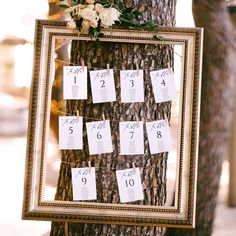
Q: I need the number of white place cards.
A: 10